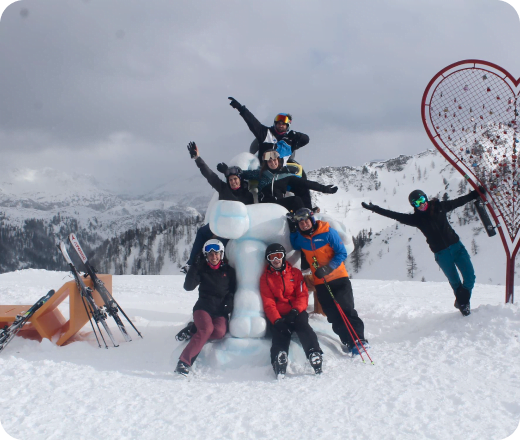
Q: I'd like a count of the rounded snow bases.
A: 1